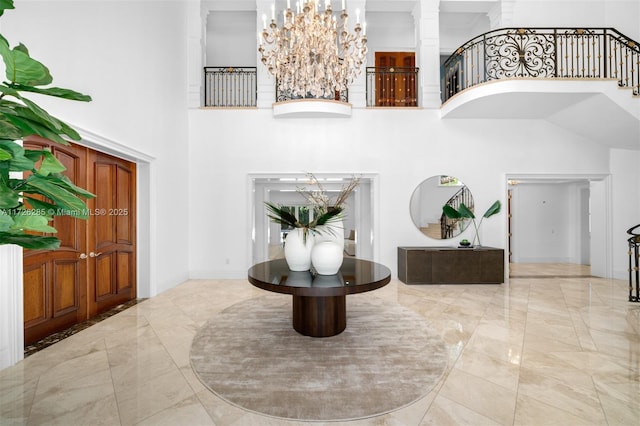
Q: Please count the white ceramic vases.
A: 3